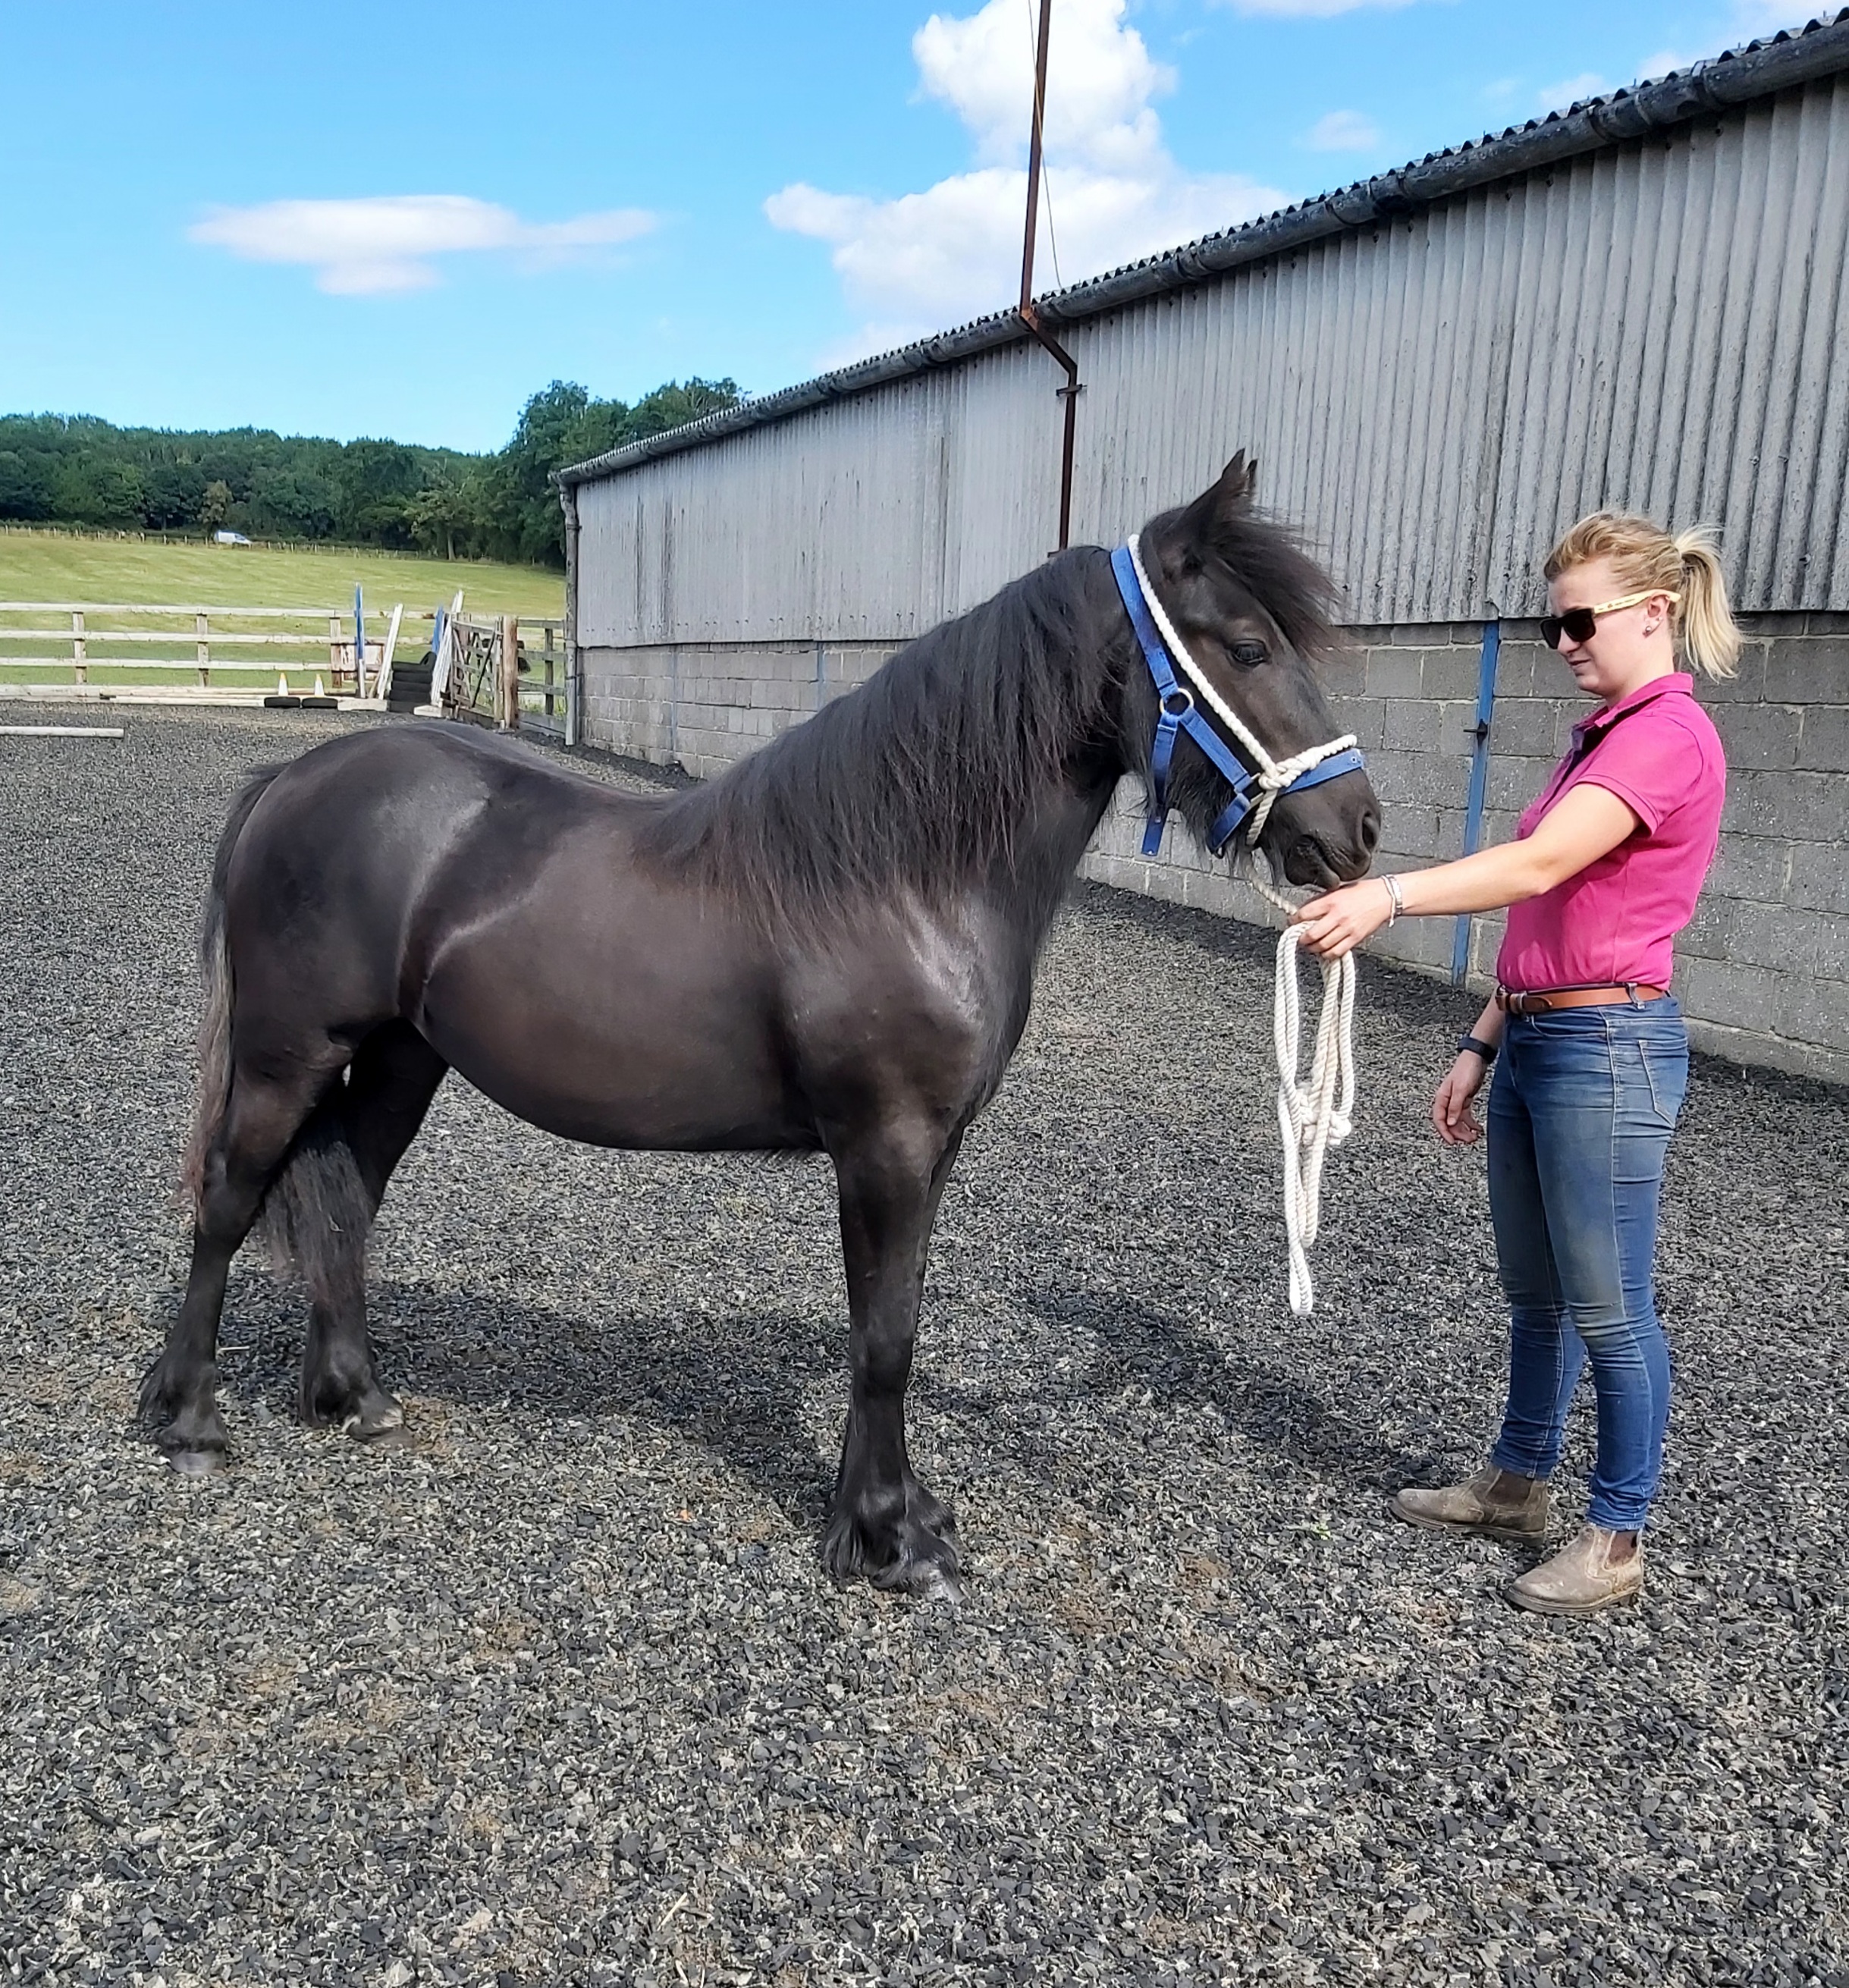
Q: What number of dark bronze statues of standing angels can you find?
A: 0